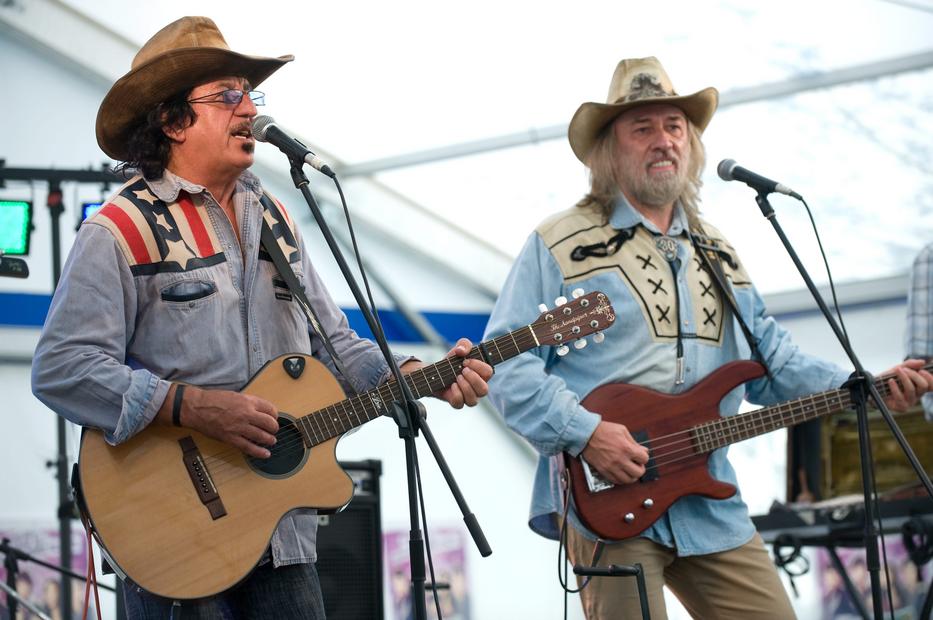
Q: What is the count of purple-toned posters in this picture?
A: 3